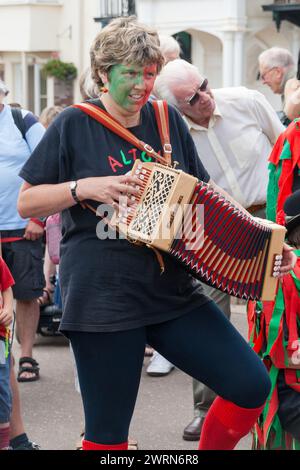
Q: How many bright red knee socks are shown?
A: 2